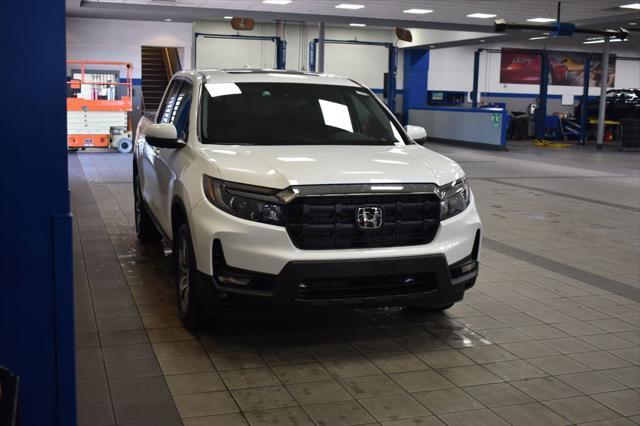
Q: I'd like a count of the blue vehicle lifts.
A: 4